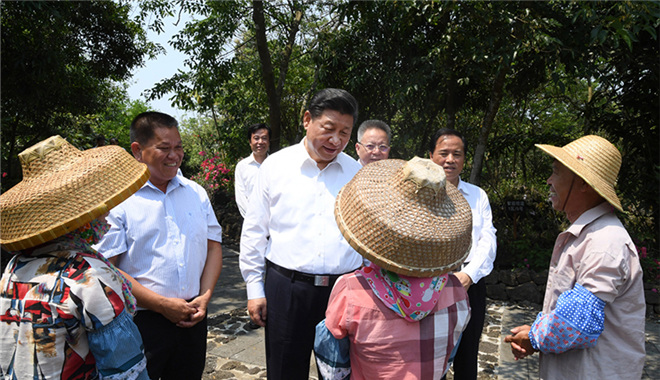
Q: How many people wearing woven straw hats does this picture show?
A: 3